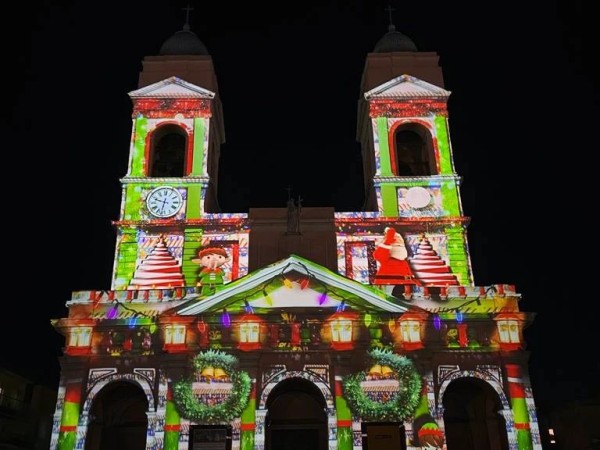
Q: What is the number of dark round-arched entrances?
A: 3